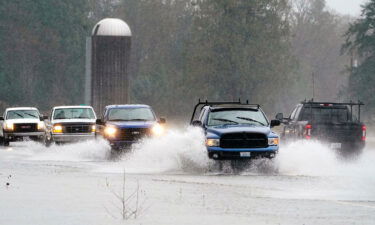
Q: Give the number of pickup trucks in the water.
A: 5